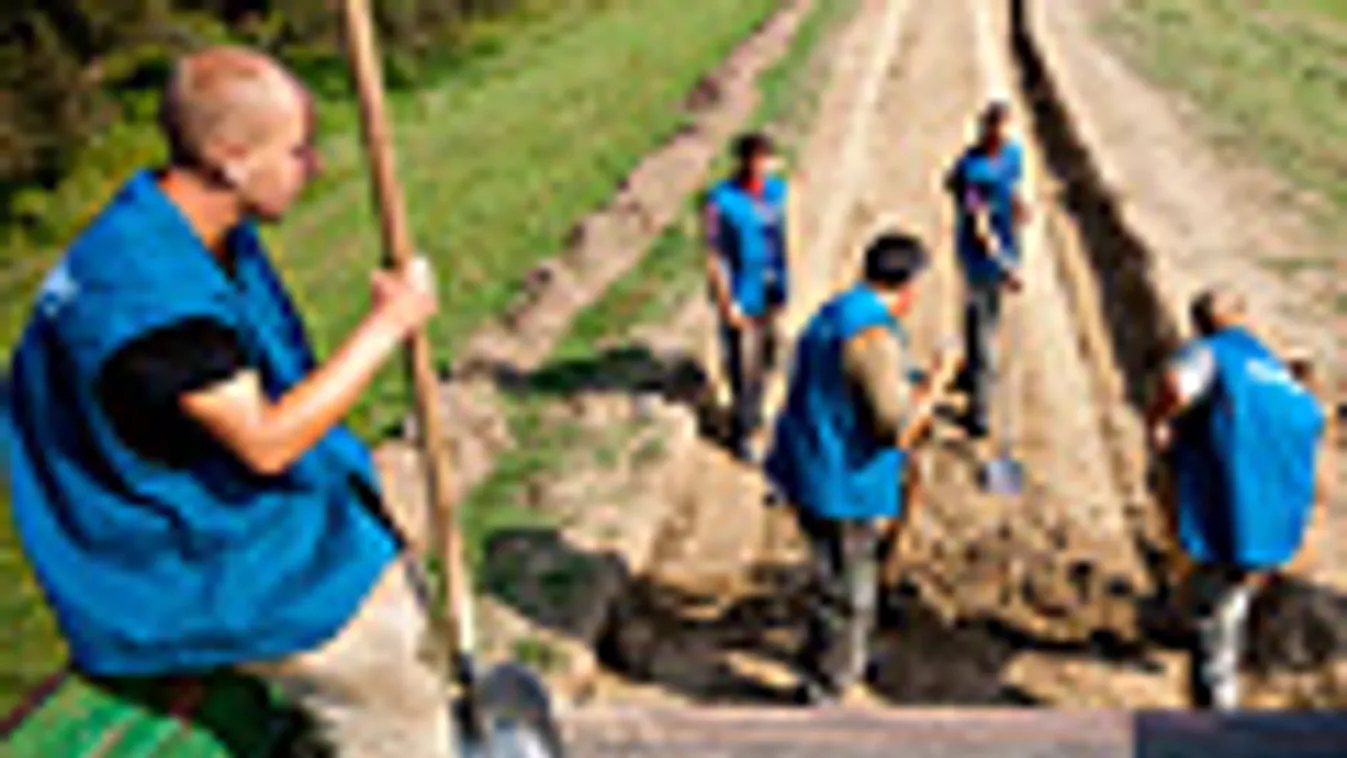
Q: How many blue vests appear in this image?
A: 5